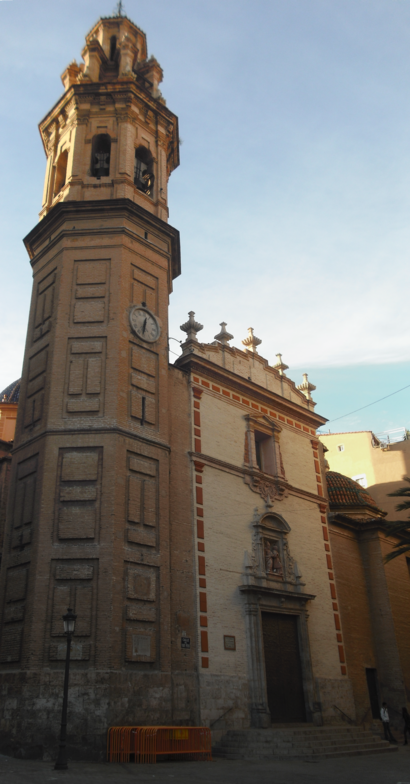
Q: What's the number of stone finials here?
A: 5